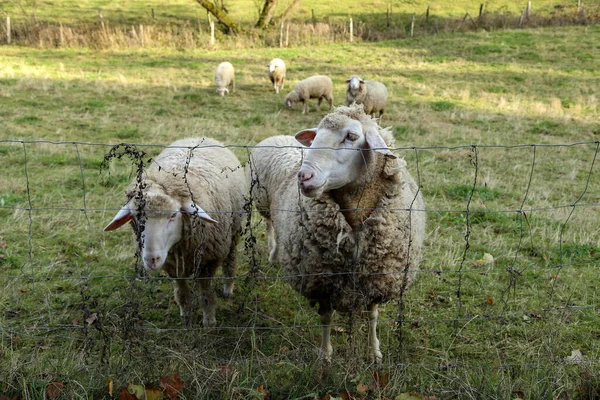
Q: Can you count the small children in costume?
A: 0